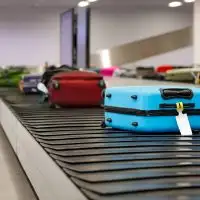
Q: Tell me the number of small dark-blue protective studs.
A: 4